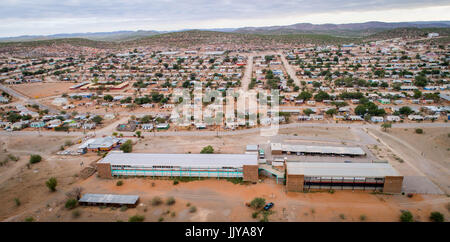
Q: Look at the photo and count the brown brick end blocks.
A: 4